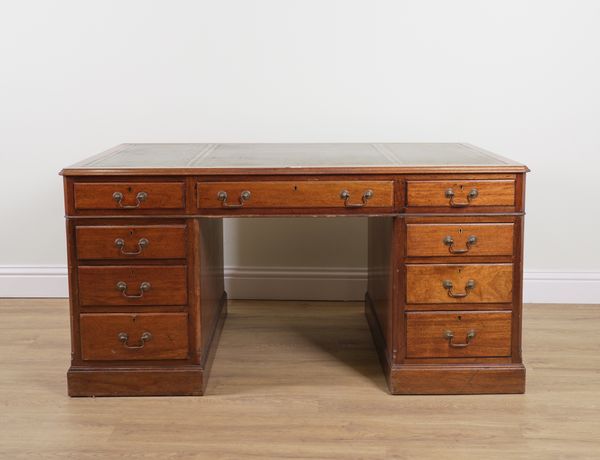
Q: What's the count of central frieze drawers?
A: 1